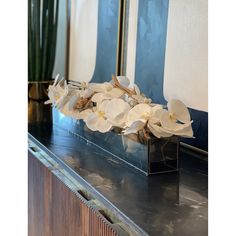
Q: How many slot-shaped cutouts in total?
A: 3